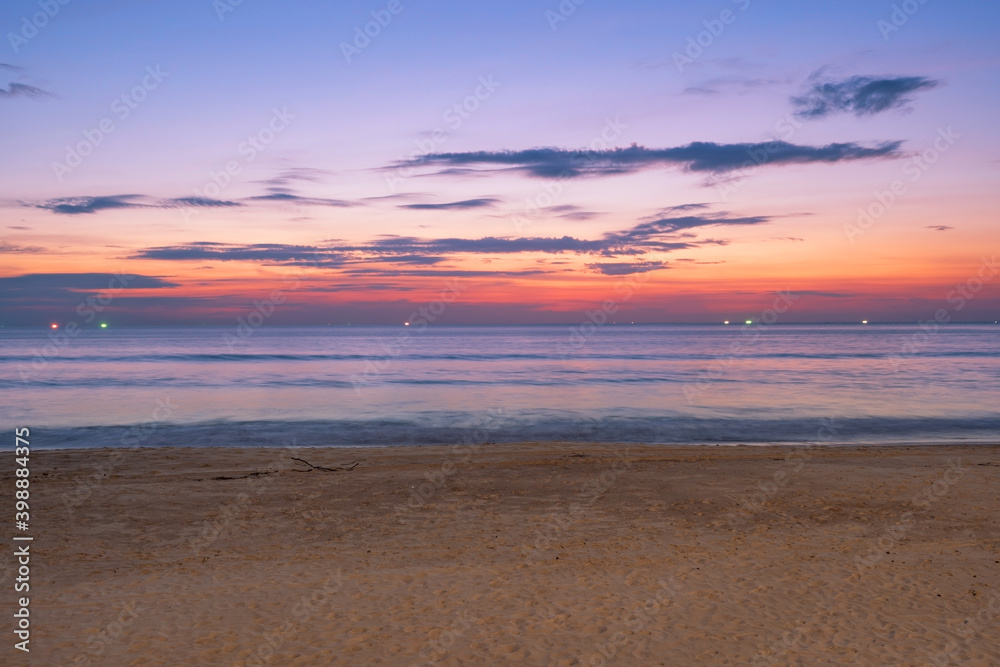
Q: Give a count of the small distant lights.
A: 6